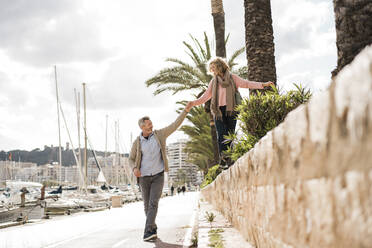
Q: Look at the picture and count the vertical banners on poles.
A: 0